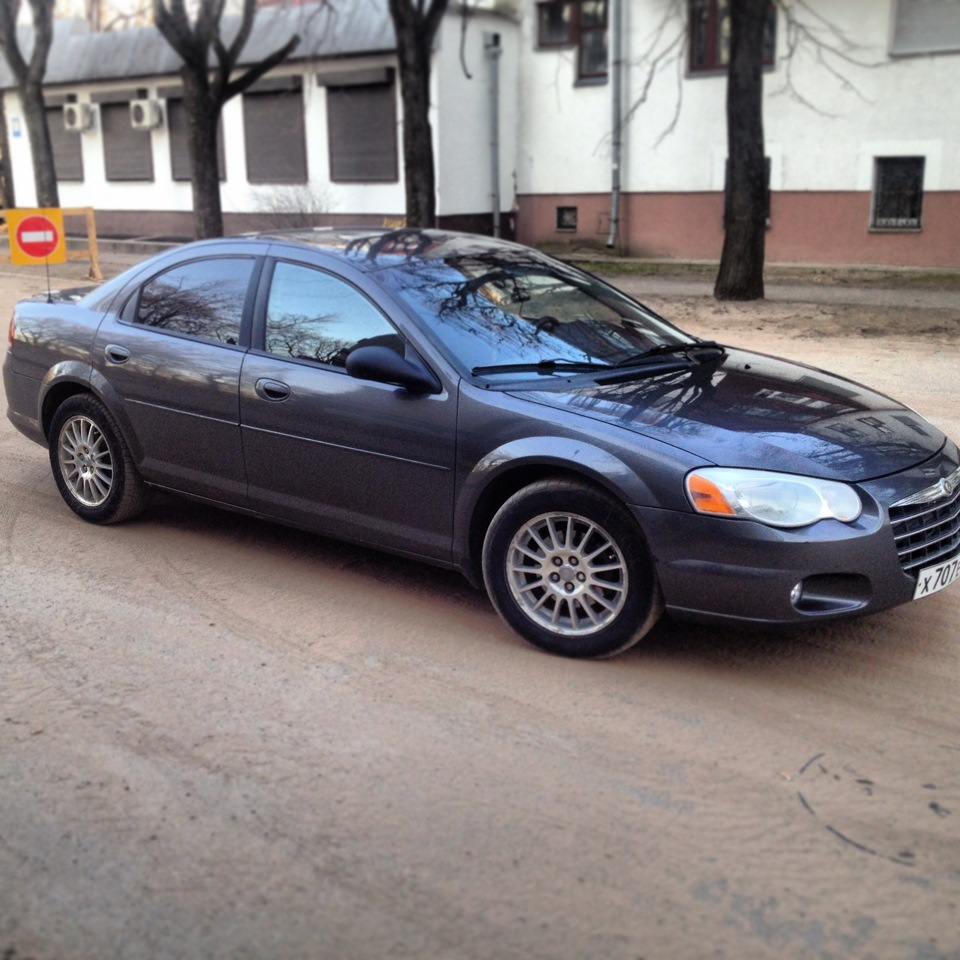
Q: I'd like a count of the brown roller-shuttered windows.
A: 5